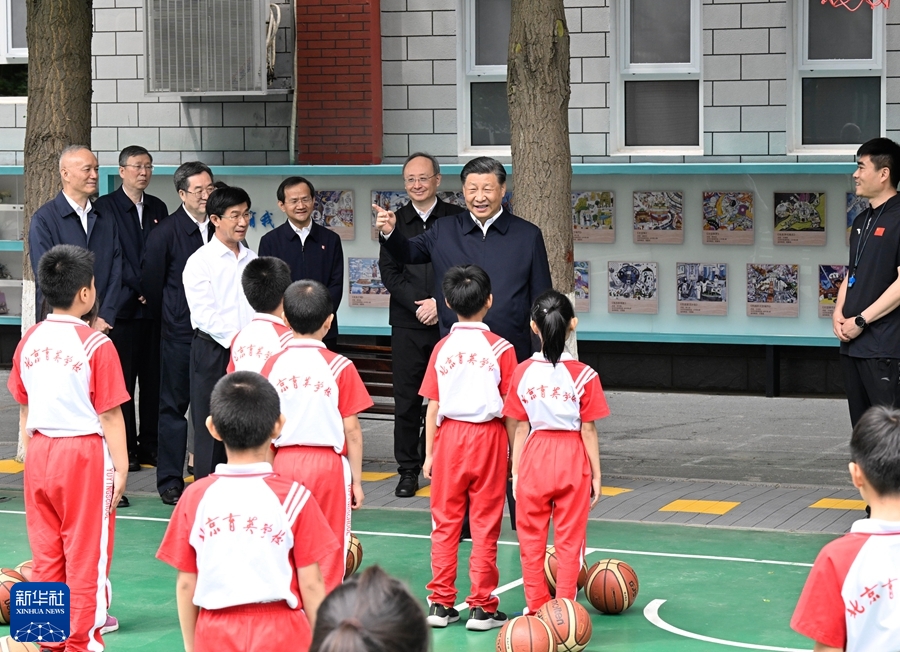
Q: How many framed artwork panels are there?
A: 15